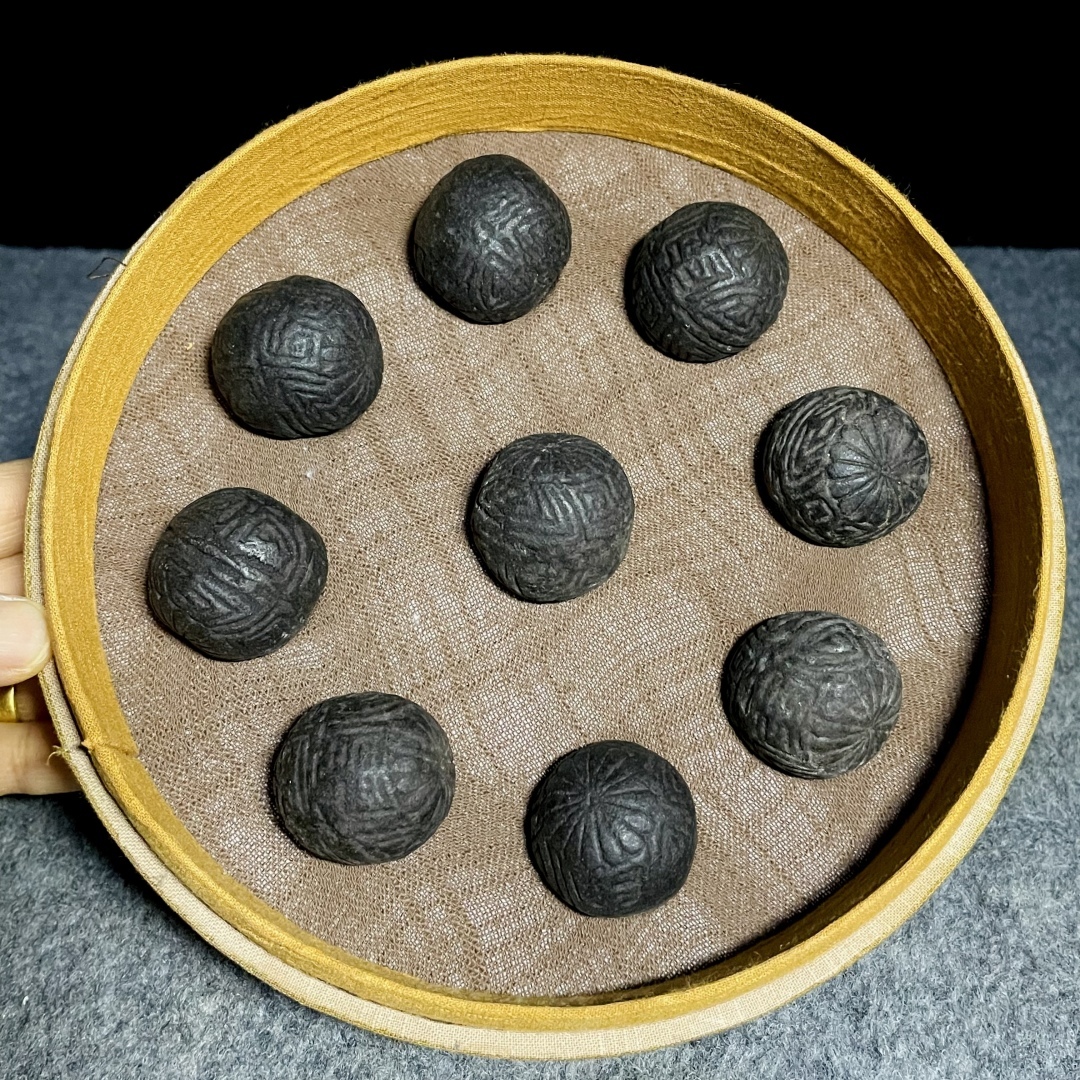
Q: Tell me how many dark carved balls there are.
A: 9